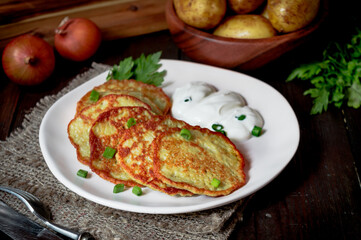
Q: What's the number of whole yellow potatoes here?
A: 4